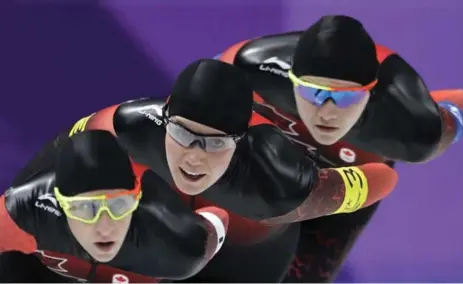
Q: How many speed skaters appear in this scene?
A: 3